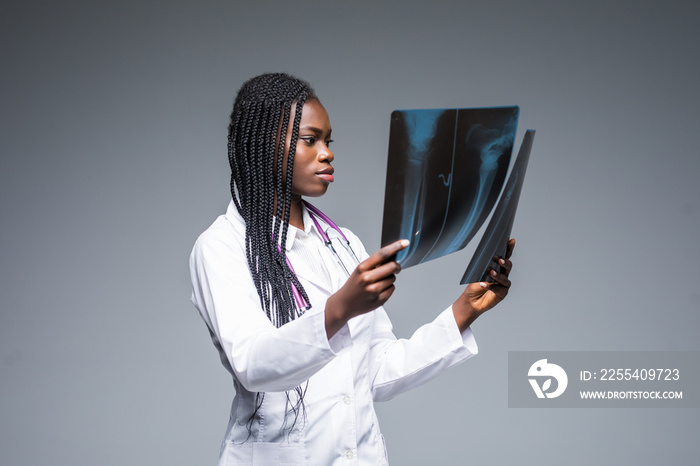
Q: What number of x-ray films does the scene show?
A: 2